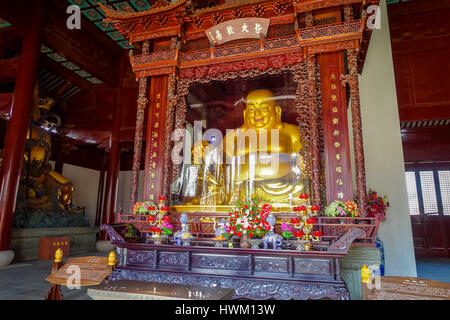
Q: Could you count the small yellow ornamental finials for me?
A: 3